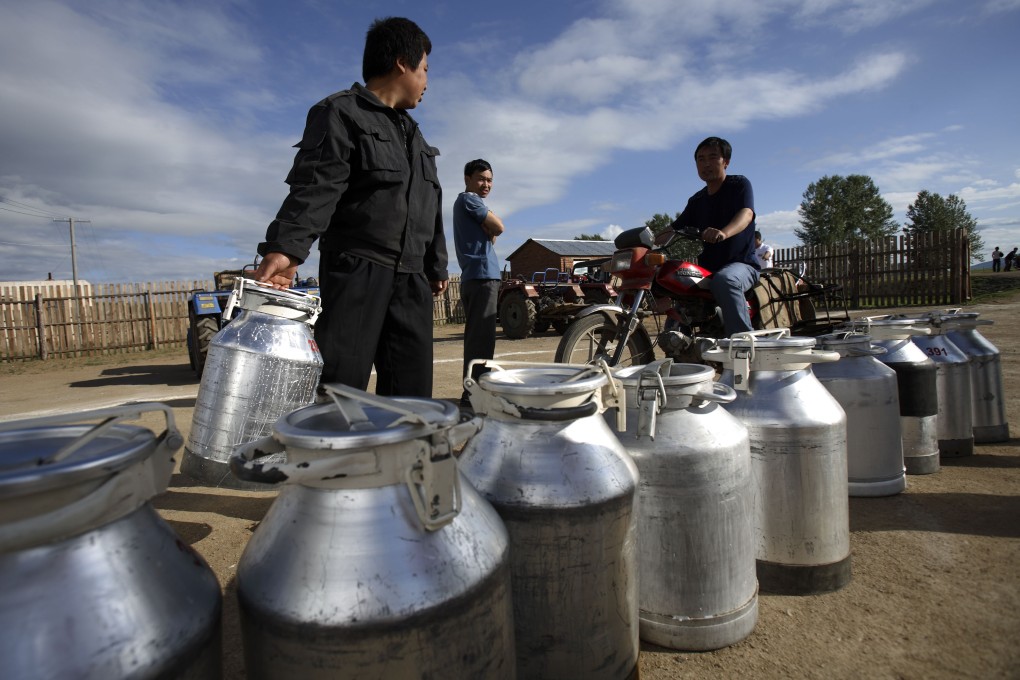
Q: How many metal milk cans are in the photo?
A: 10